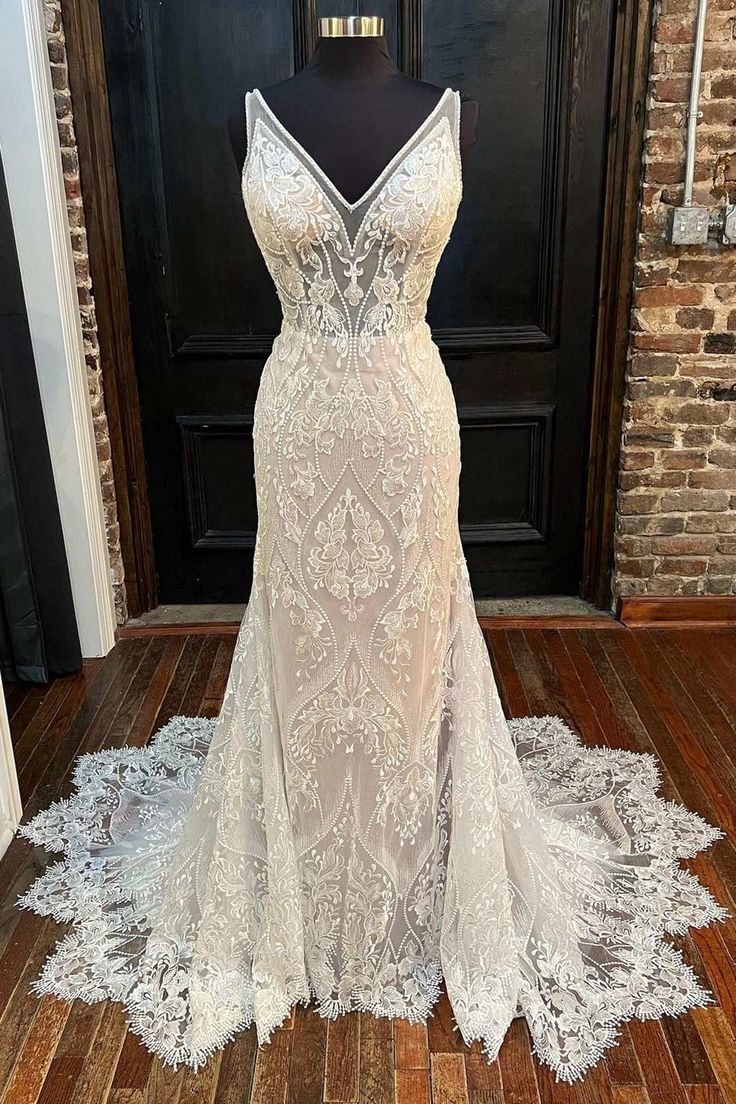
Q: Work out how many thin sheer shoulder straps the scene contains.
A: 2